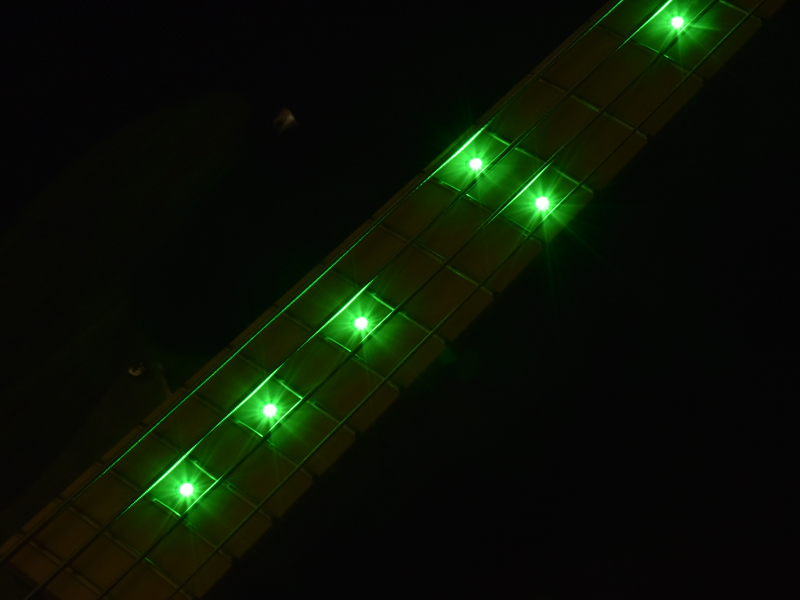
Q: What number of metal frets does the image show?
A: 14